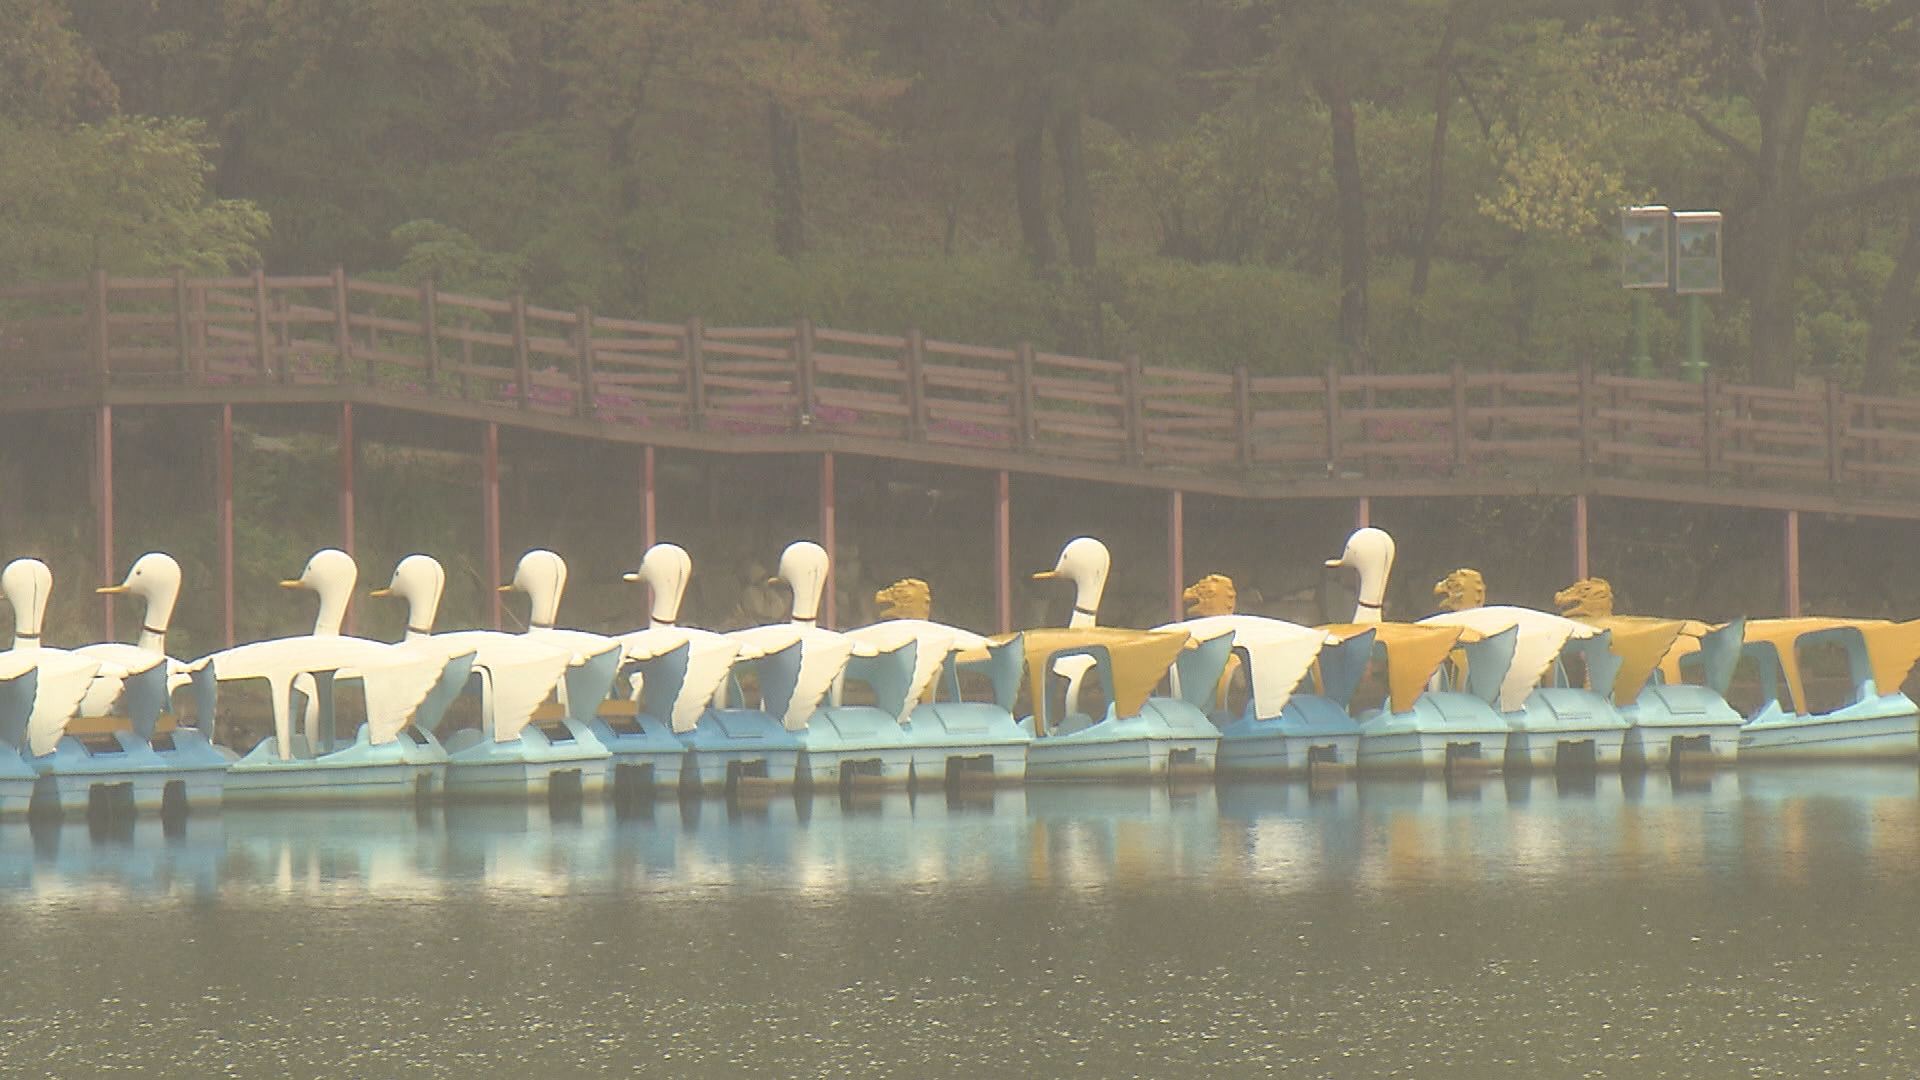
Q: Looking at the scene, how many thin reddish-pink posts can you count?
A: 11